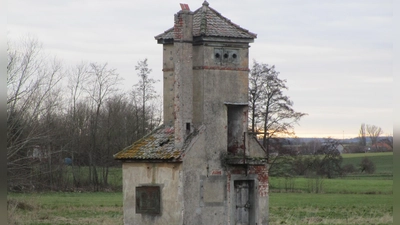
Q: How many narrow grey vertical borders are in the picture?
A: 2